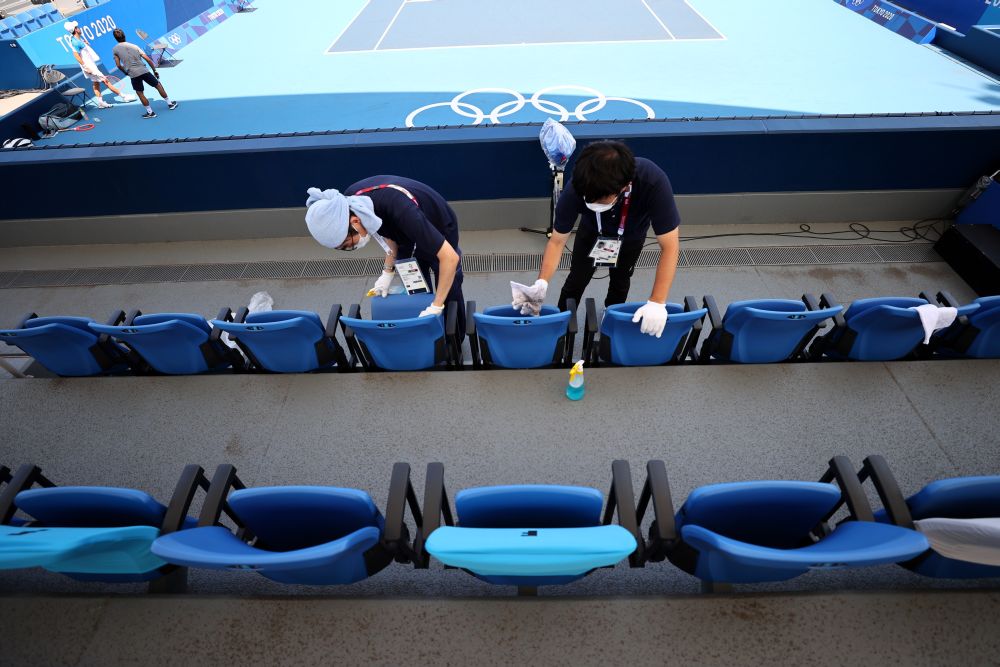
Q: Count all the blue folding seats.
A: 14